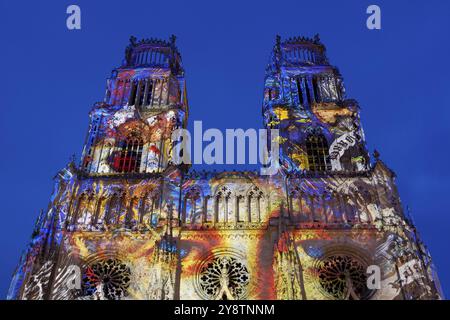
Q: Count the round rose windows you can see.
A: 3